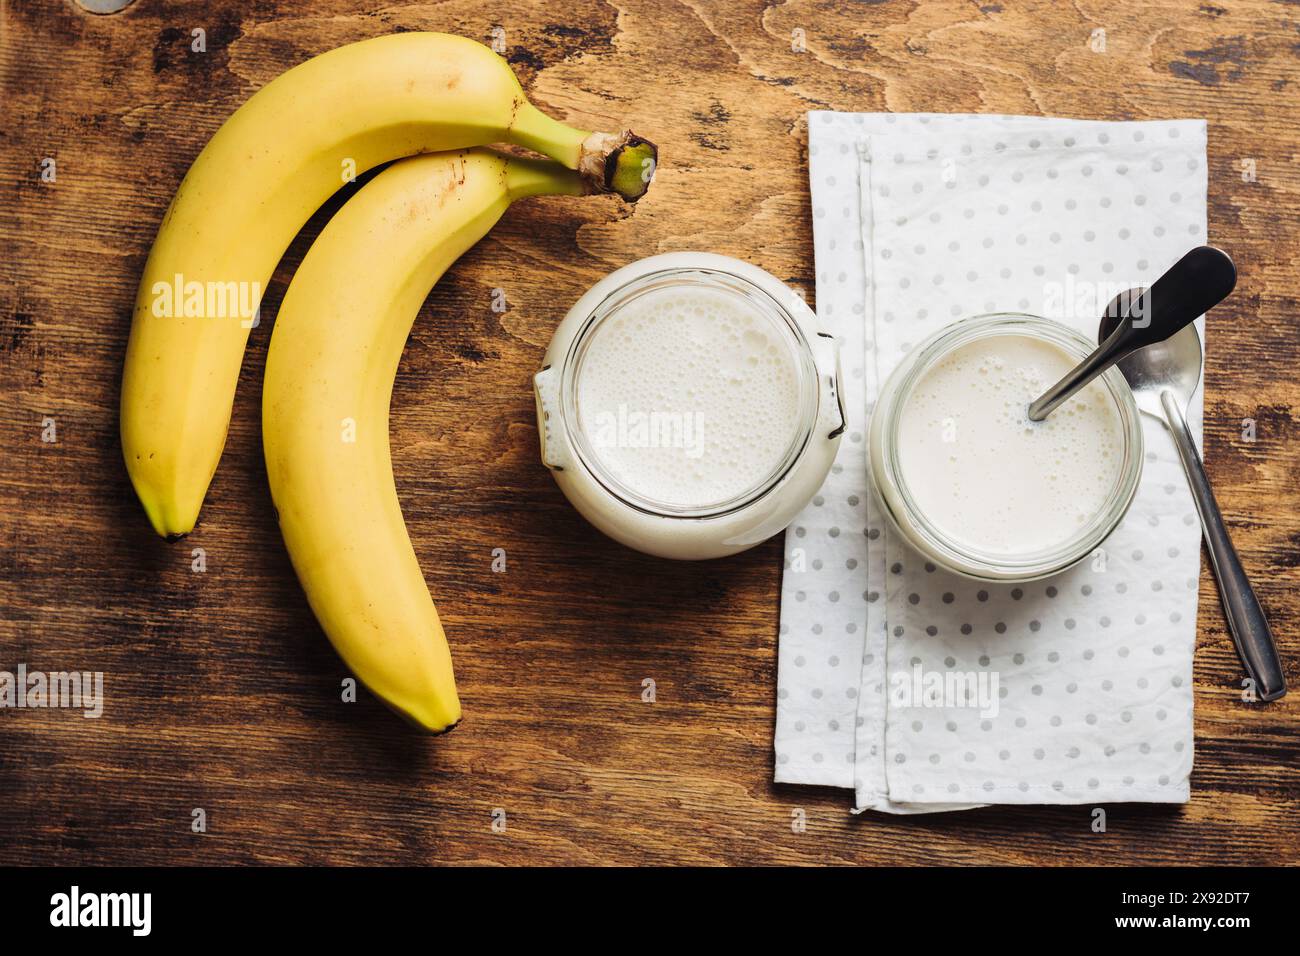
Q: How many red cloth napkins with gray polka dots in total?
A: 0